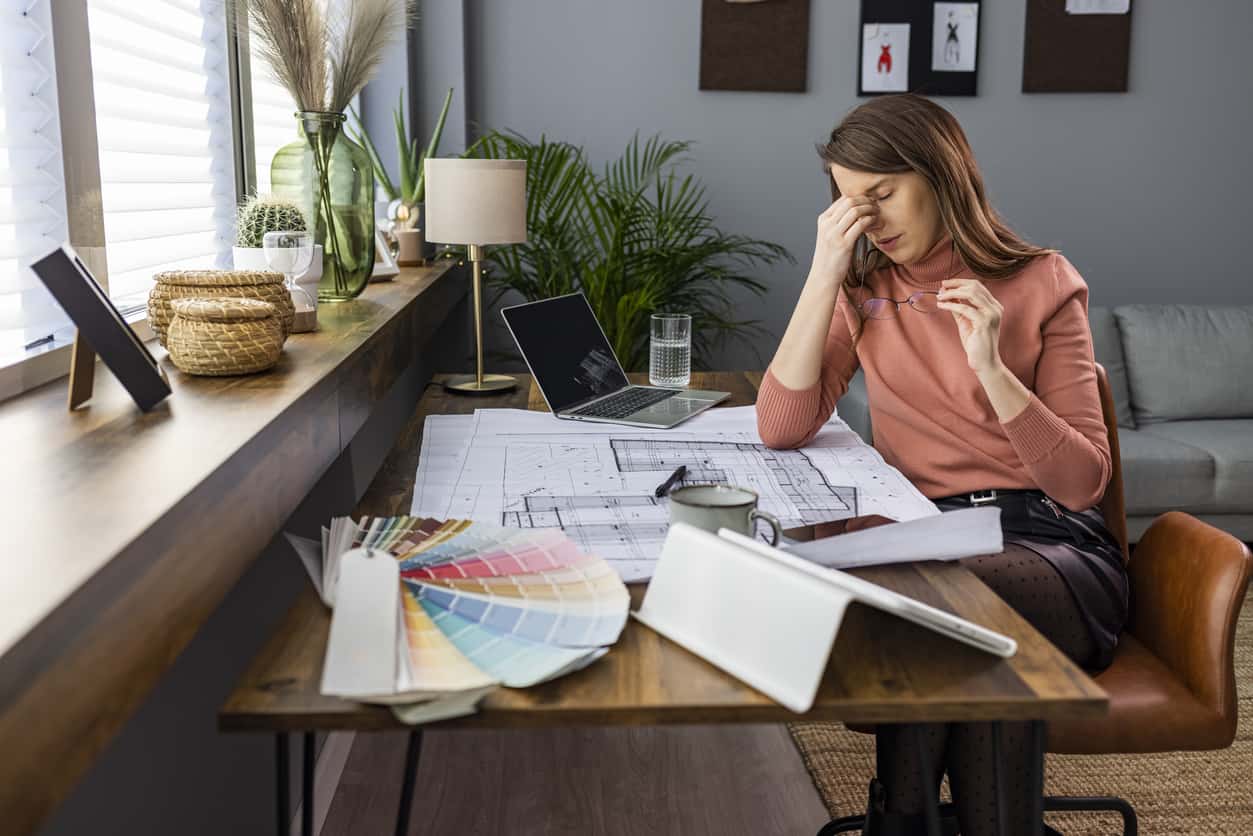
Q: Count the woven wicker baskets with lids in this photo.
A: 2